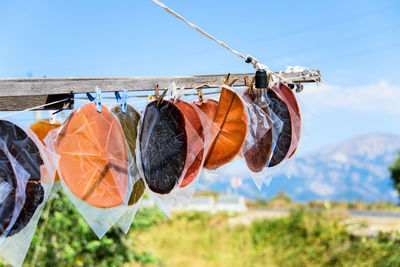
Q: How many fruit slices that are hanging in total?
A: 12